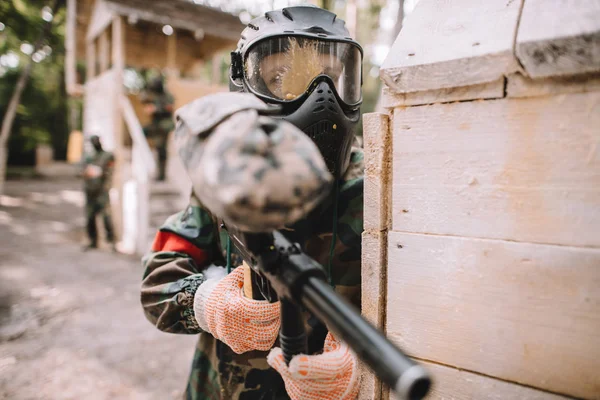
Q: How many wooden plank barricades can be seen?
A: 1